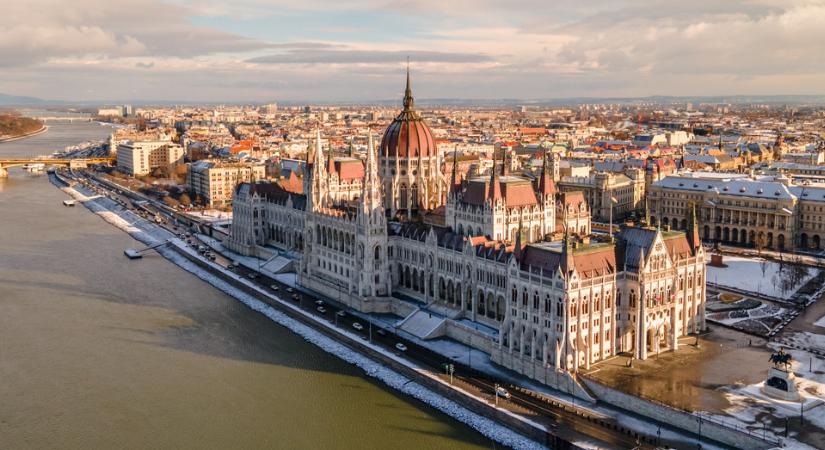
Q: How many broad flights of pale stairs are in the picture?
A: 2